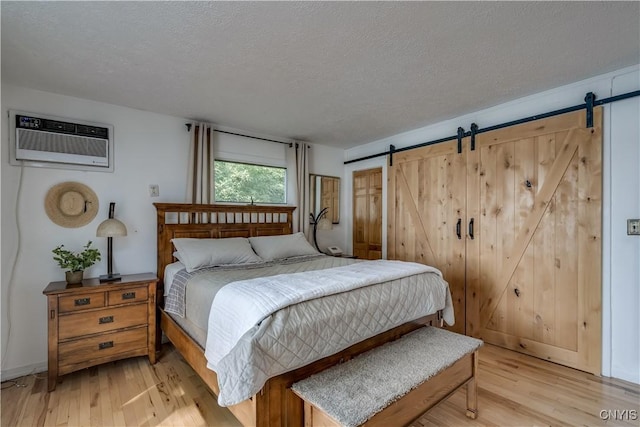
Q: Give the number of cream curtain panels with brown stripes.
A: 2